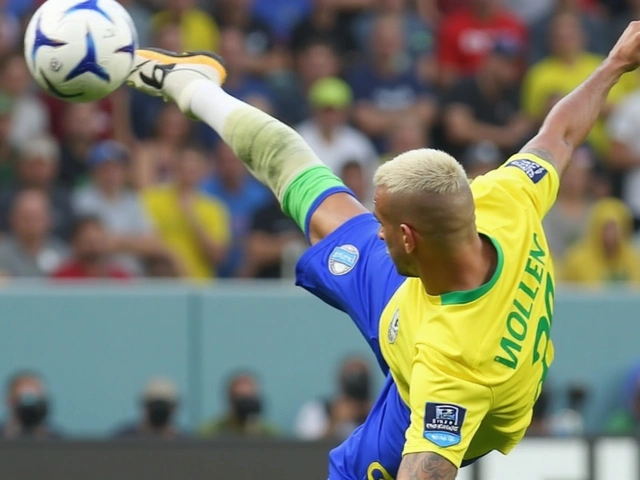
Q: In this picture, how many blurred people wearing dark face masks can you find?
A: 4